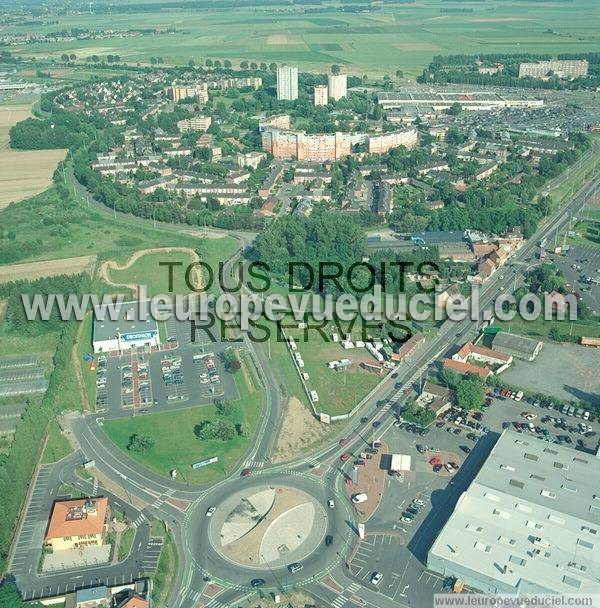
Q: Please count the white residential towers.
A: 3